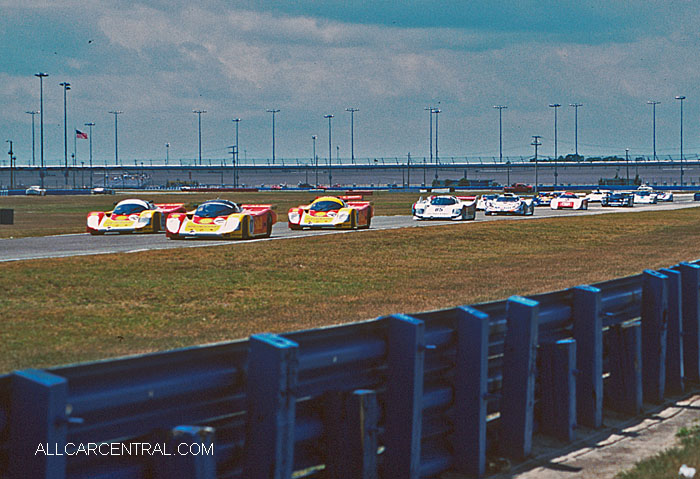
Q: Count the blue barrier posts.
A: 13